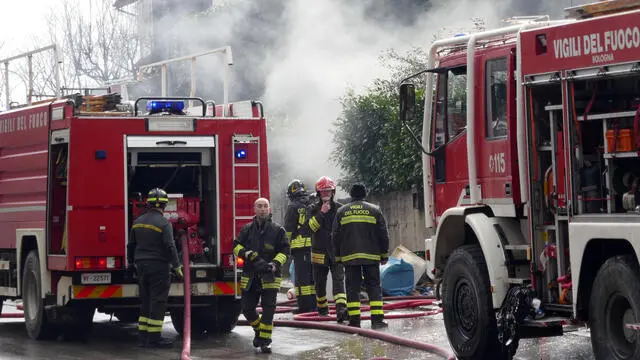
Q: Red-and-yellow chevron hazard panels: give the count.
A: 2